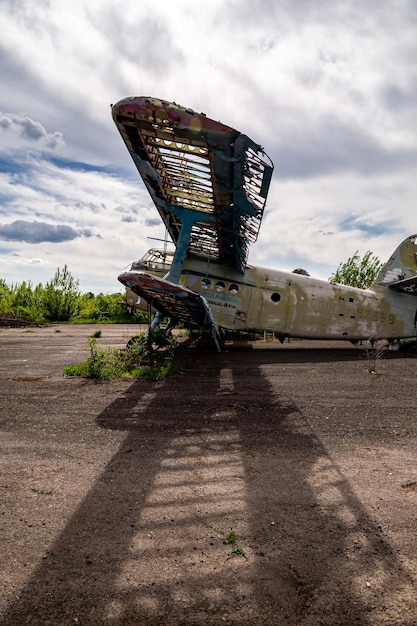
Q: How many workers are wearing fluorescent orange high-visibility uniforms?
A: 0